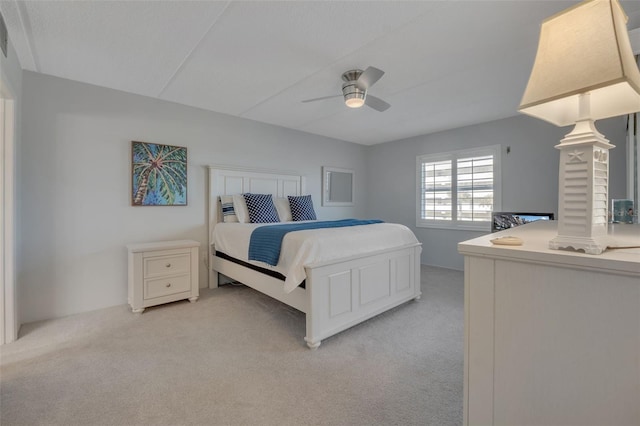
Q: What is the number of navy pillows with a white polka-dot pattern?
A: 2